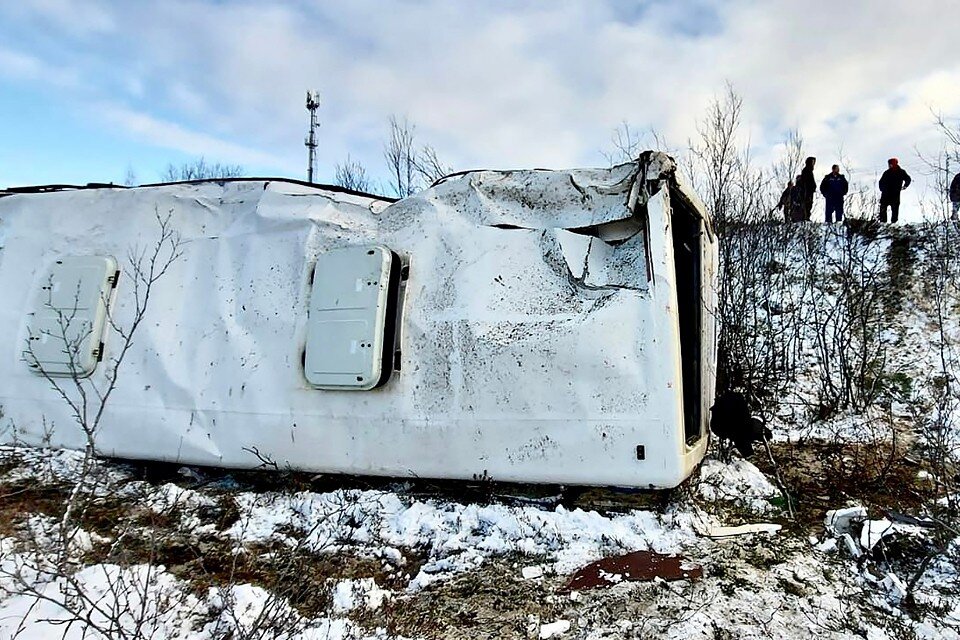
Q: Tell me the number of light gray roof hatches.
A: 2